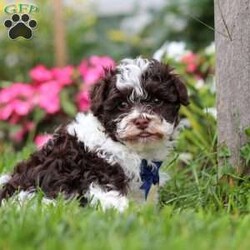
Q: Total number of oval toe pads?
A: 4